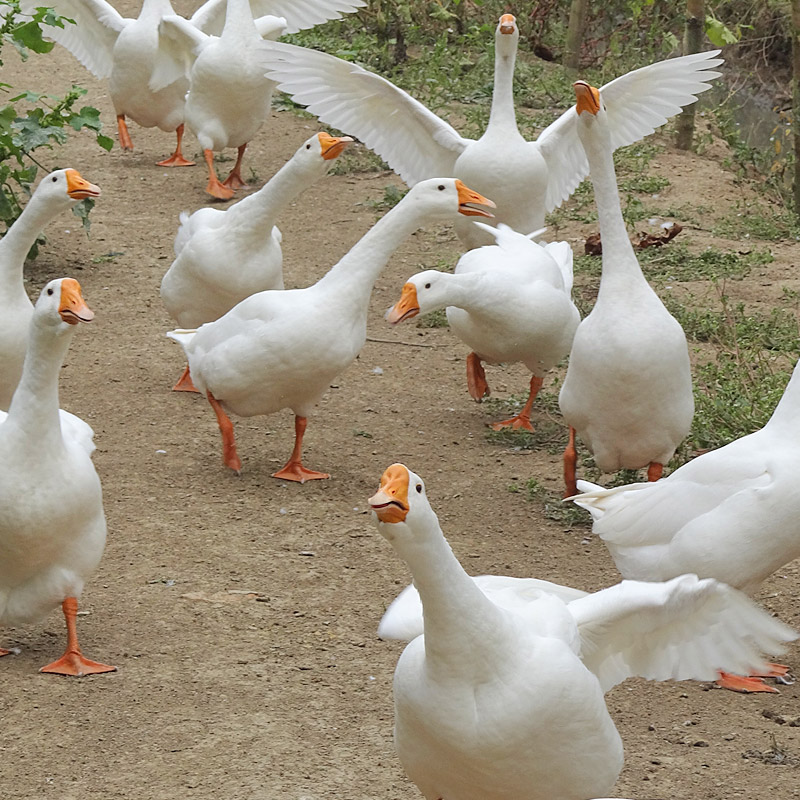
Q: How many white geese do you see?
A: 11